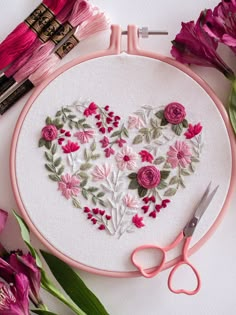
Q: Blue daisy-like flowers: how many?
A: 0